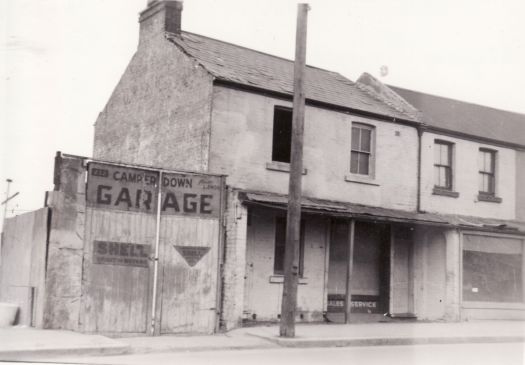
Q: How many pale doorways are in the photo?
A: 1